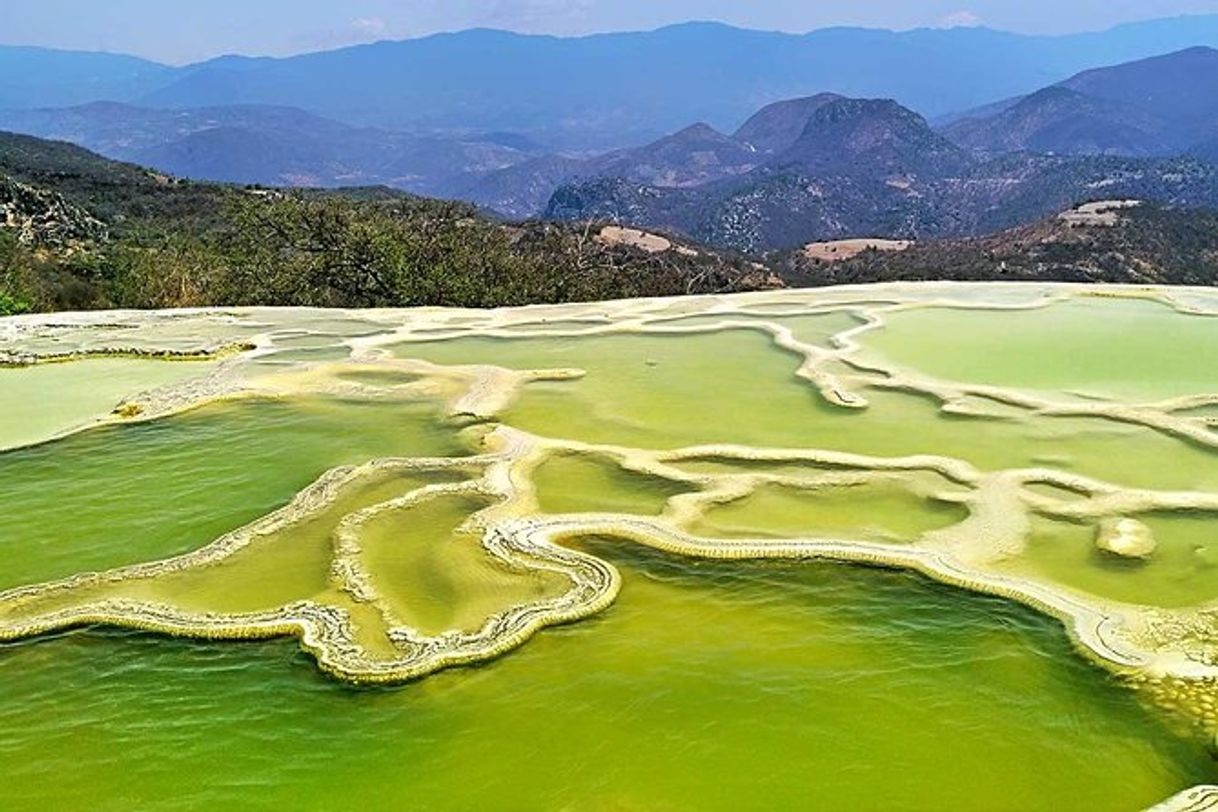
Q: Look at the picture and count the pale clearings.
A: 3